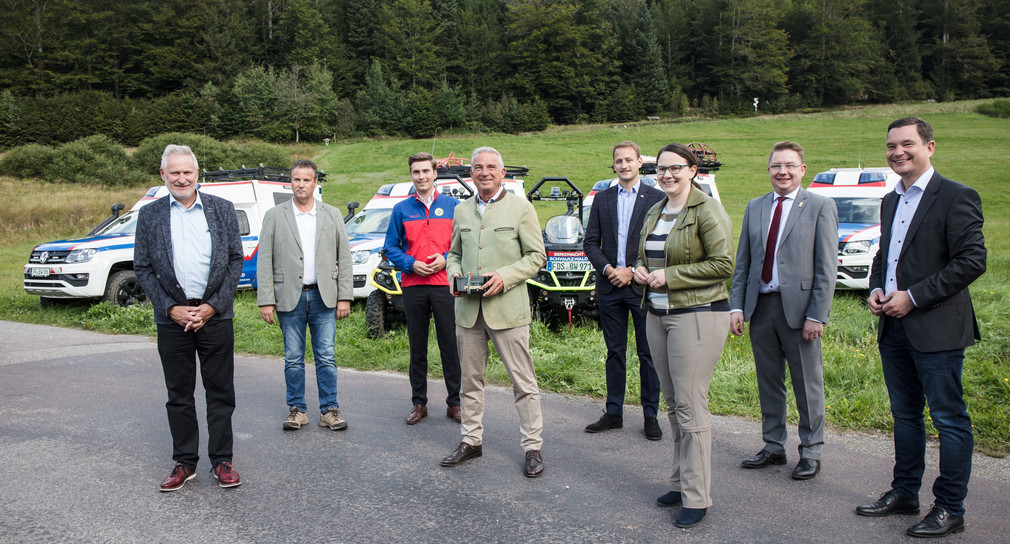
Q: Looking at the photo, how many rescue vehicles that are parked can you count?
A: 6